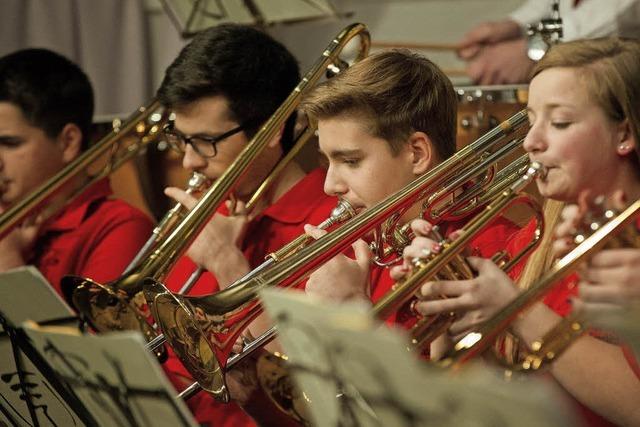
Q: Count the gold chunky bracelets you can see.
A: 0